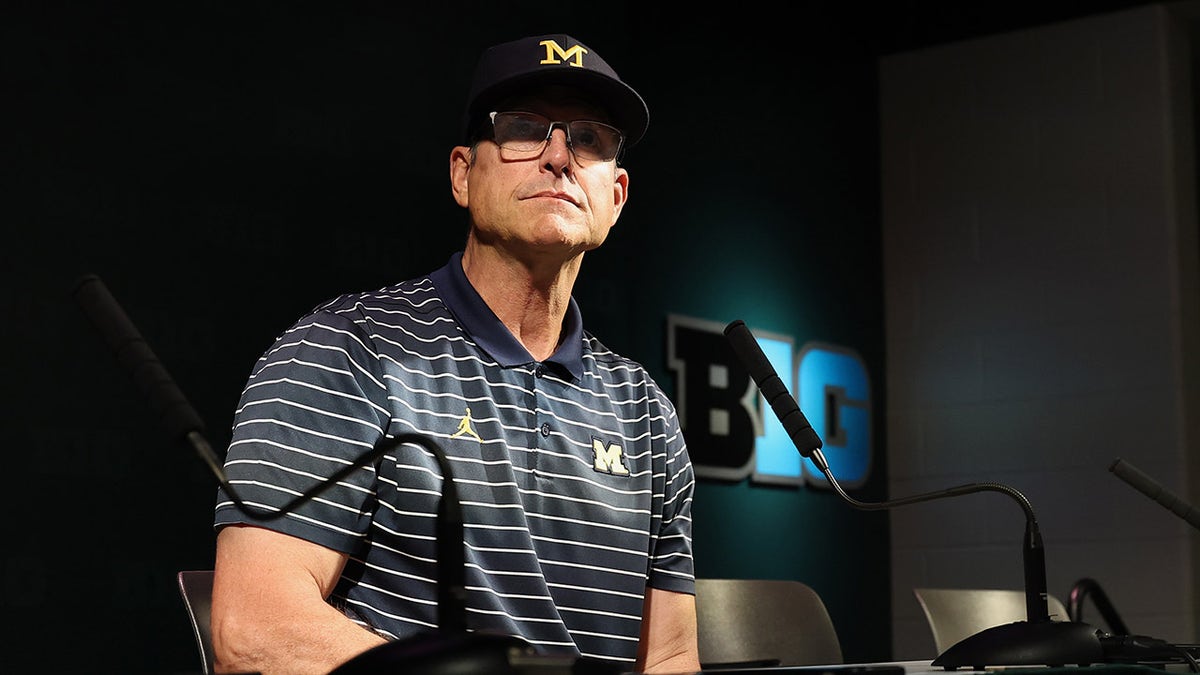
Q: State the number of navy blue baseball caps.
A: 1